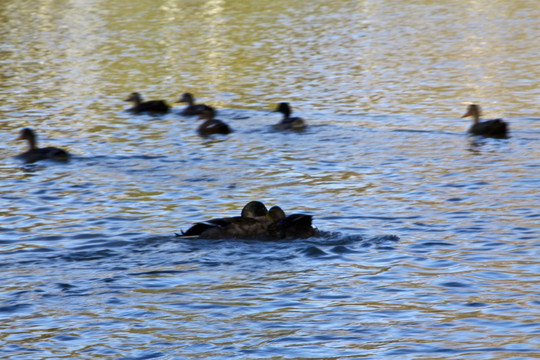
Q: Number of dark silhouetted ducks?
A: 8